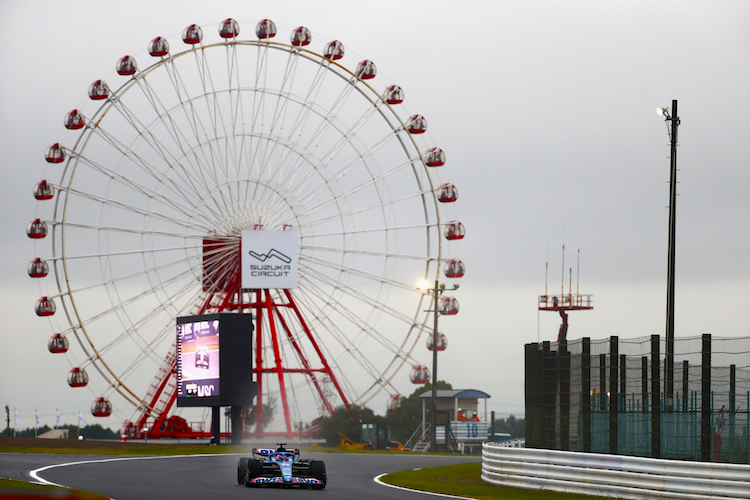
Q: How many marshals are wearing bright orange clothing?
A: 2